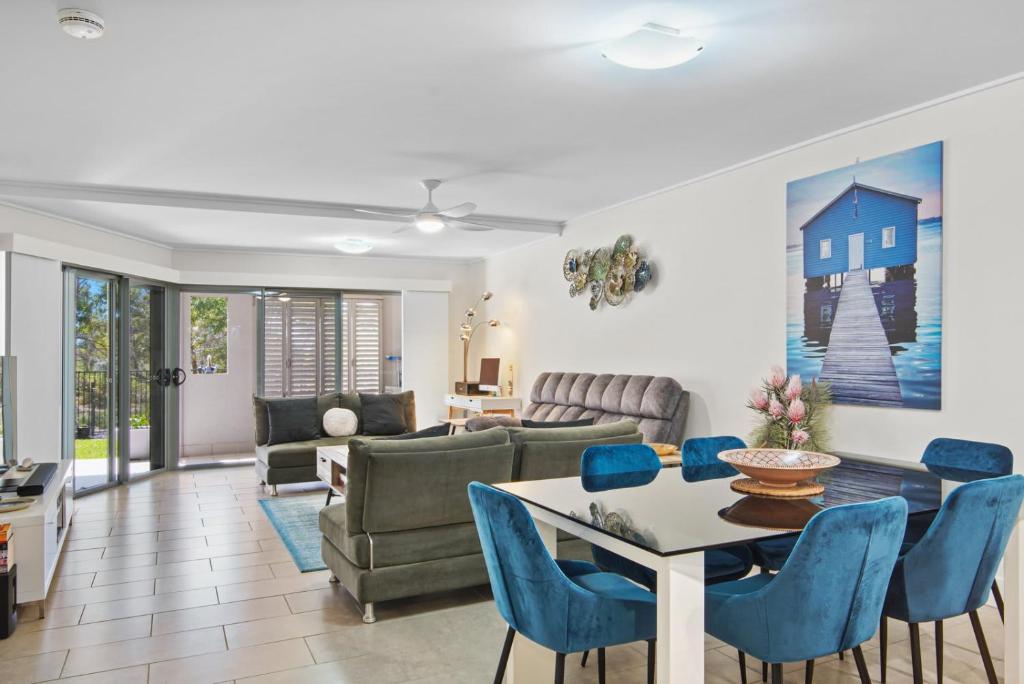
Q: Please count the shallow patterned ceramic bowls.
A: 1